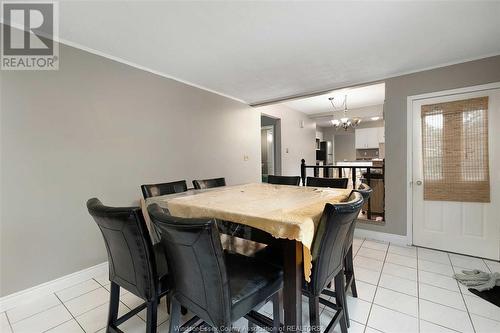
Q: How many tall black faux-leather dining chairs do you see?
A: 8